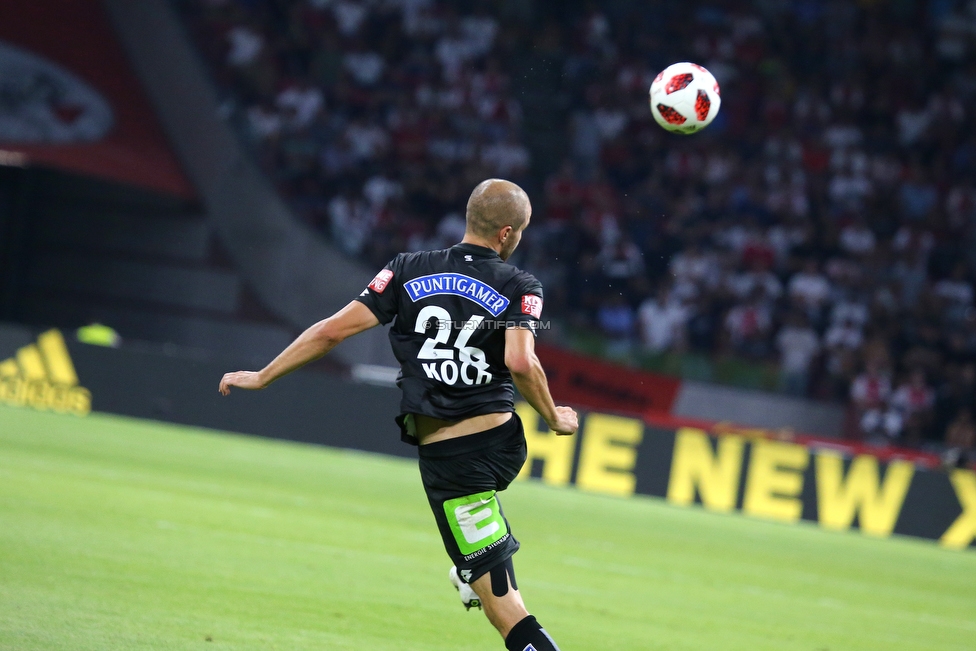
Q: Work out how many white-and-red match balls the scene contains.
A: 1